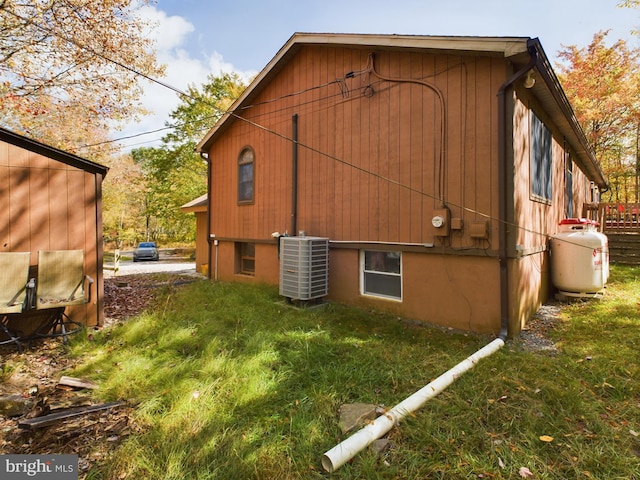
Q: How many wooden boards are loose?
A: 2